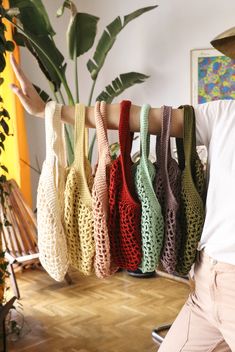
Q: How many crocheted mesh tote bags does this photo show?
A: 7